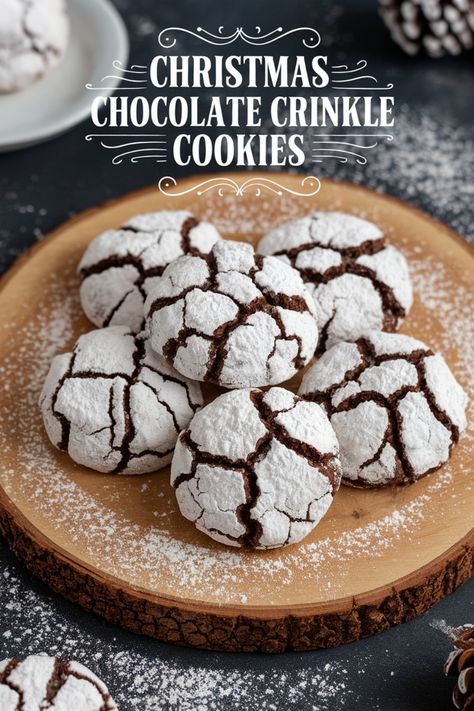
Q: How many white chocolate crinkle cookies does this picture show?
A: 8